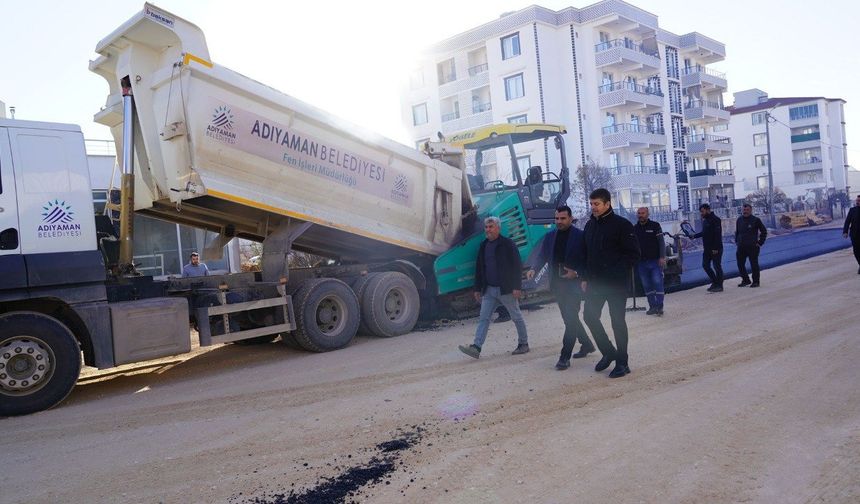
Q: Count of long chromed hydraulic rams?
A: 1